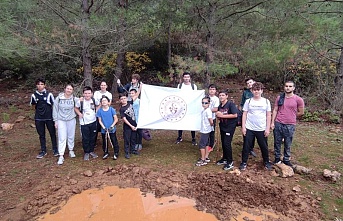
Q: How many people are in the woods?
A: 15